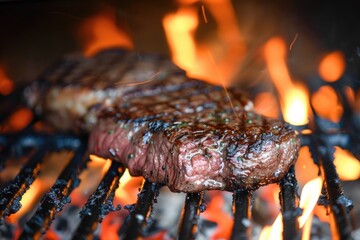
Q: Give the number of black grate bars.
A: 8